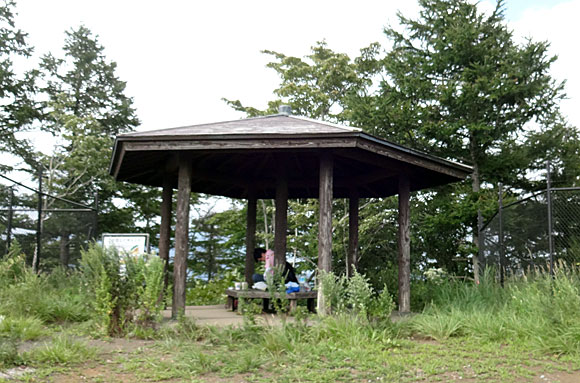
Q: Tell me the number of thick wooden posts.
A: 7